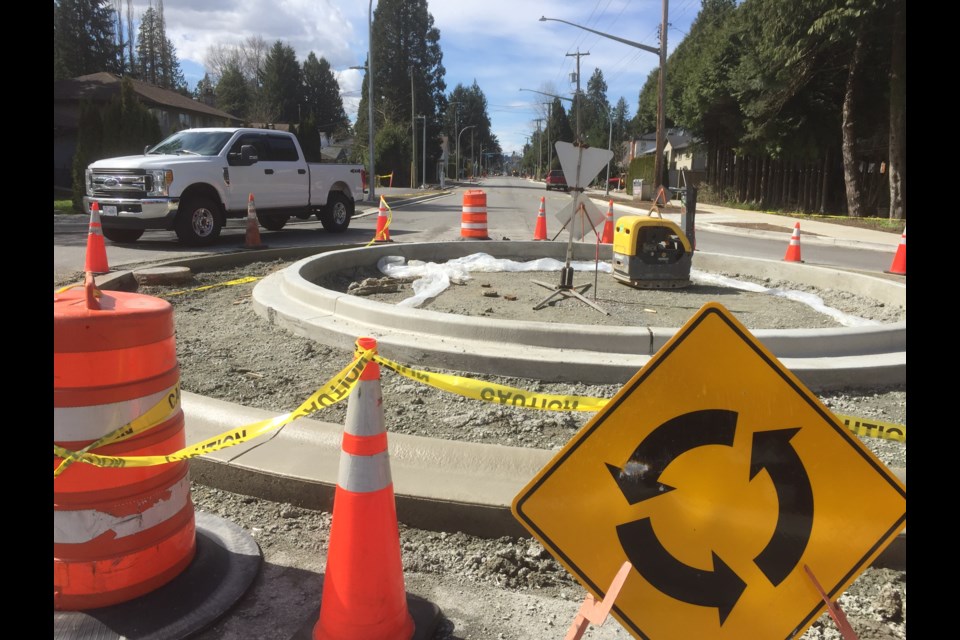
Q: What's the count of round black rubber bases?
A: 1